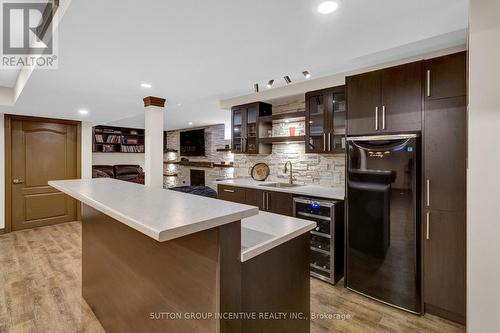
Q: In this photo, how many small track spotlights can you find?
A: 4